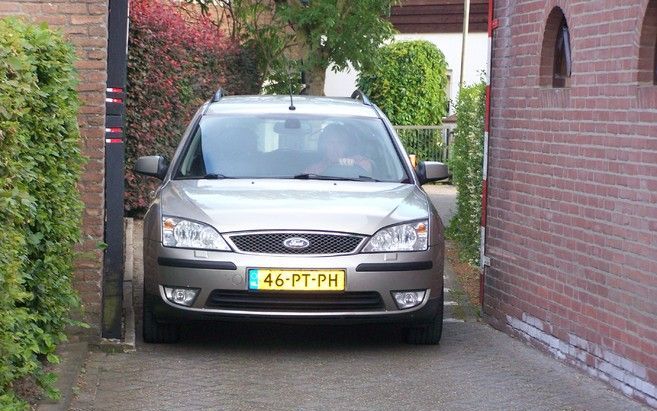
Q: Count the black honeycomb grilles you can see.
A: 1